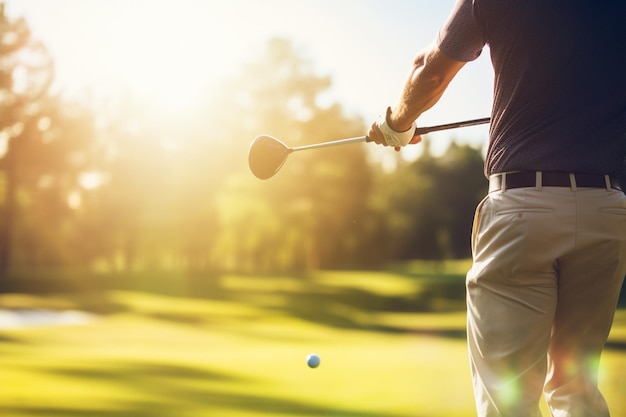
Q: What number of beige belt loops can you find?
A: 4